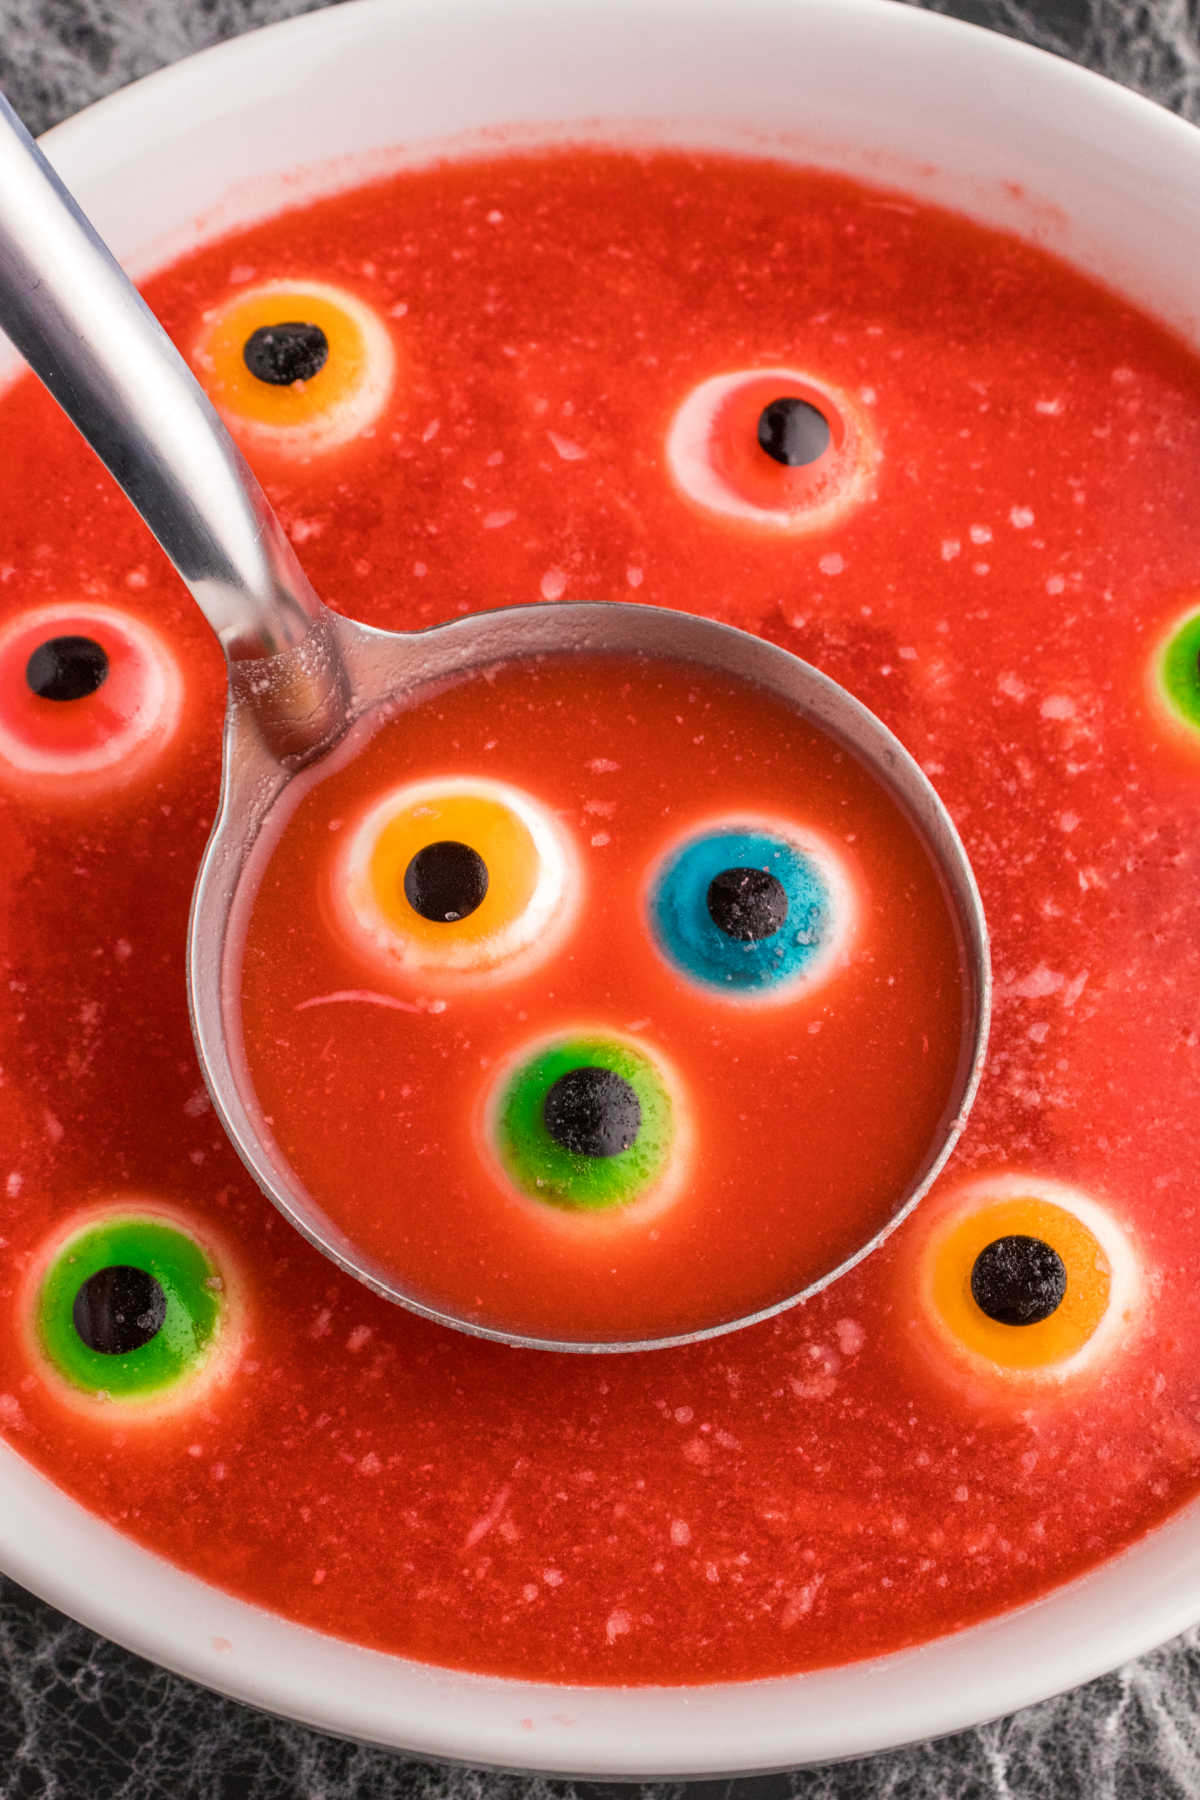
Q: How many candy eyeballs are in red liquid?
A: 9